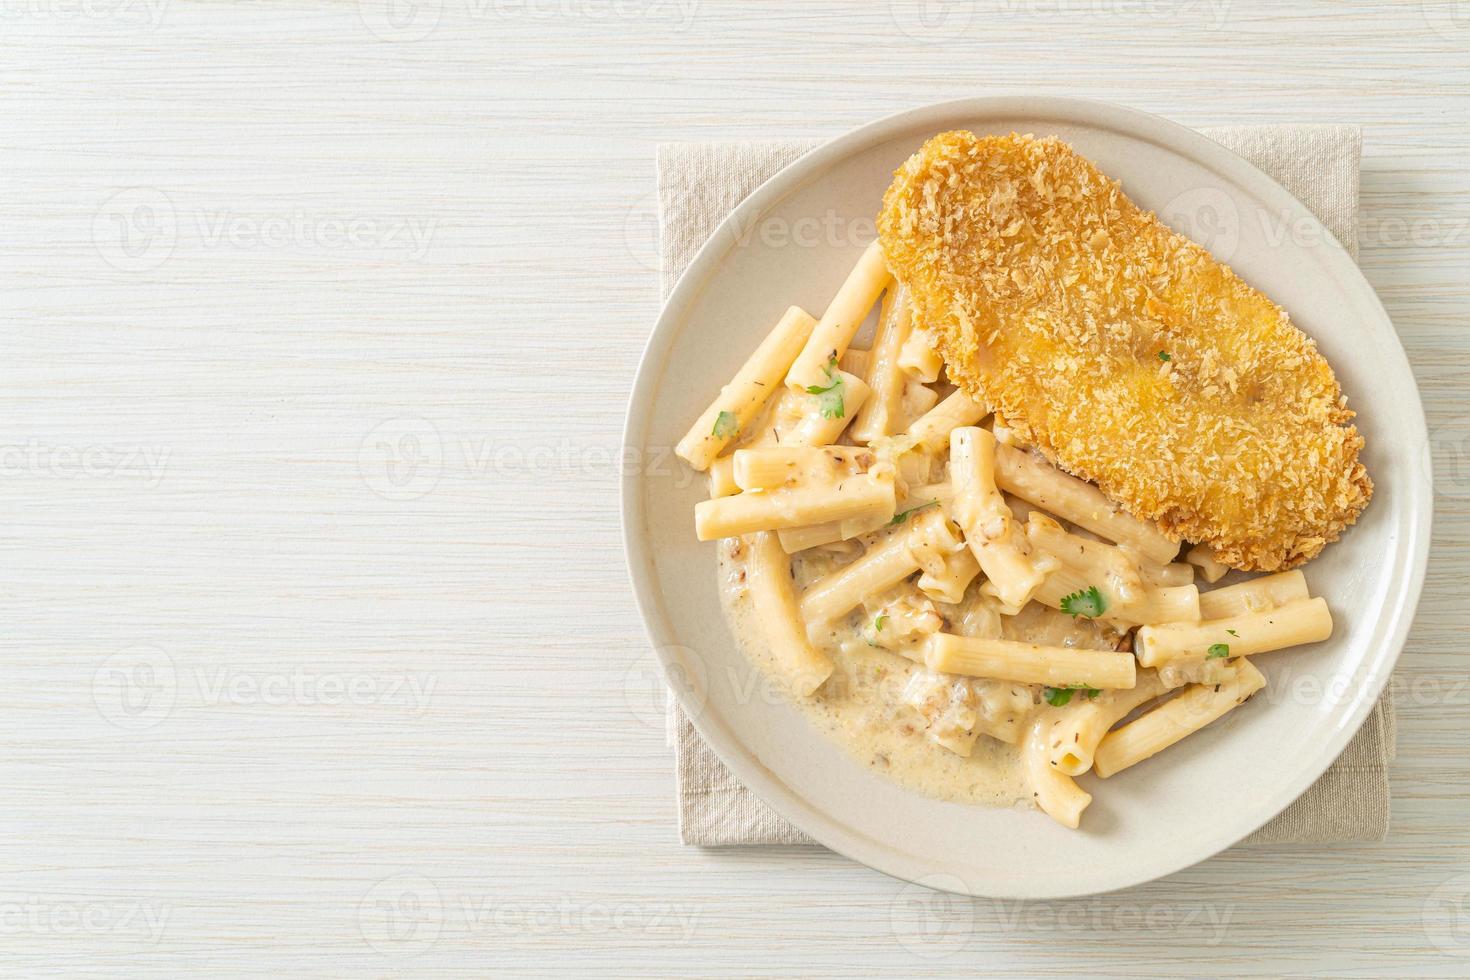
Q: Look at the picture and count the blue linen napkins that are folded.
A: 0